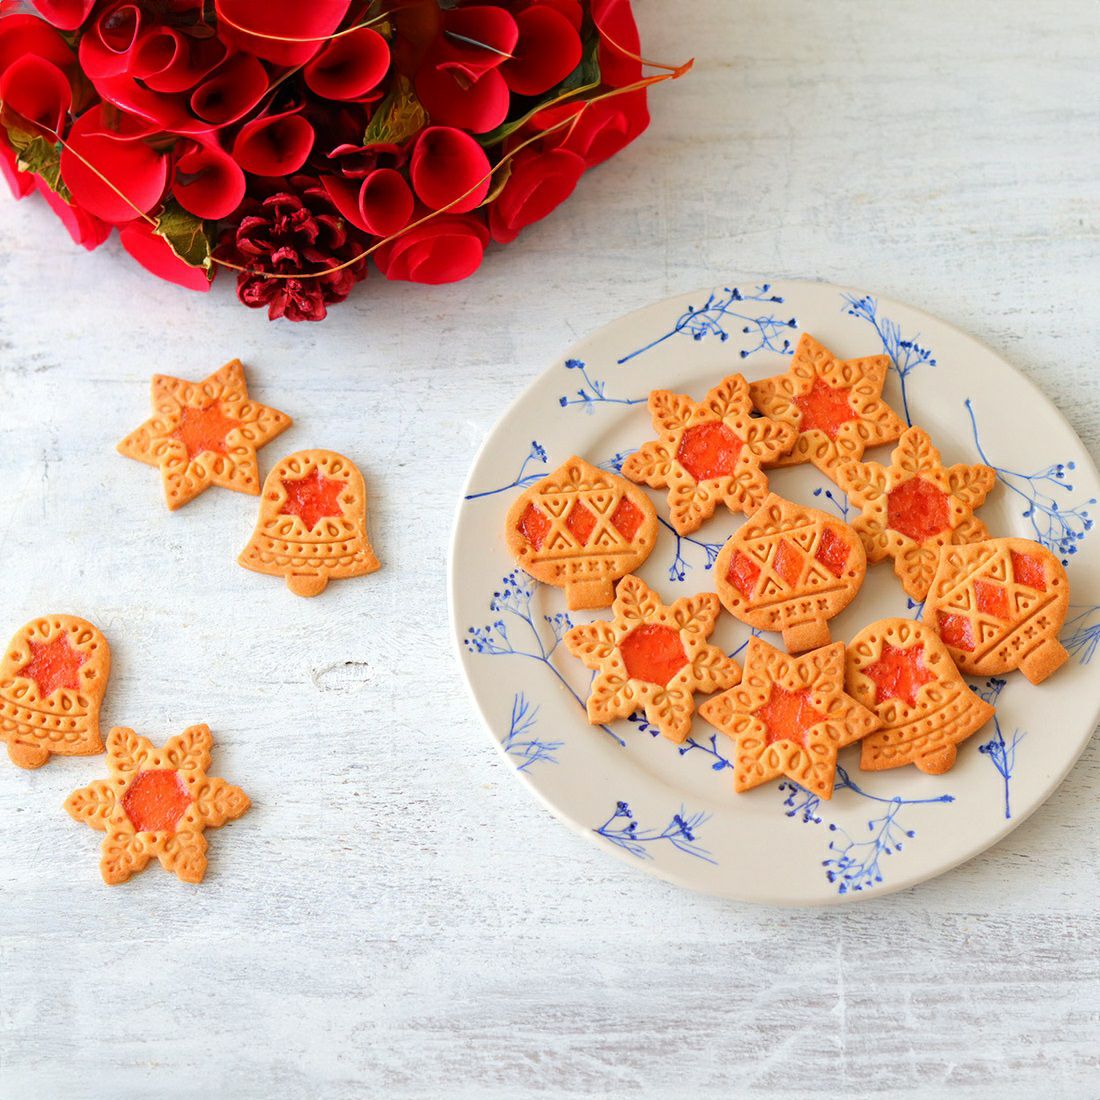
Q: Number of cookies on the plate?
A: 9